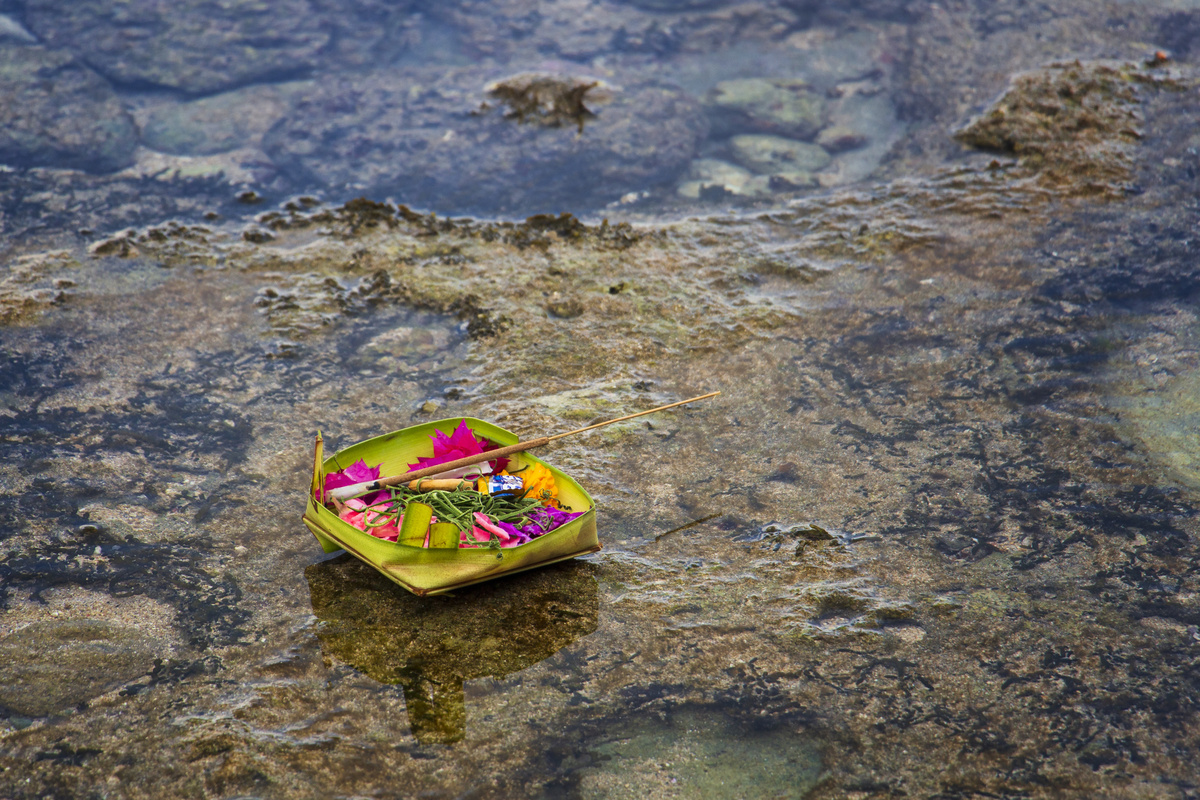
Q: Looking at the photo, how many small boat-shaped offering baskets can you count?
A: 1